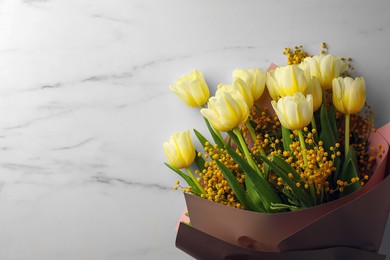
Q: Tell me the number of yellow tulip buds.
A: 10